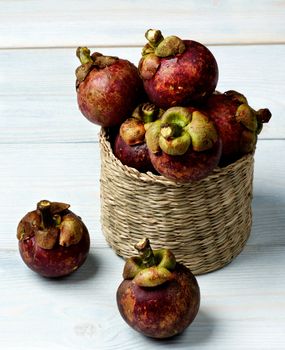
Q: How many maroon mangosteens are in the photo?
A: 7